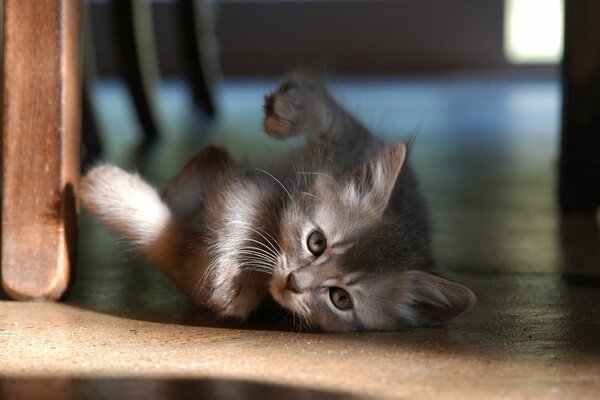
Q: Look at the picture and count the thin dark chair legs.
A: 3